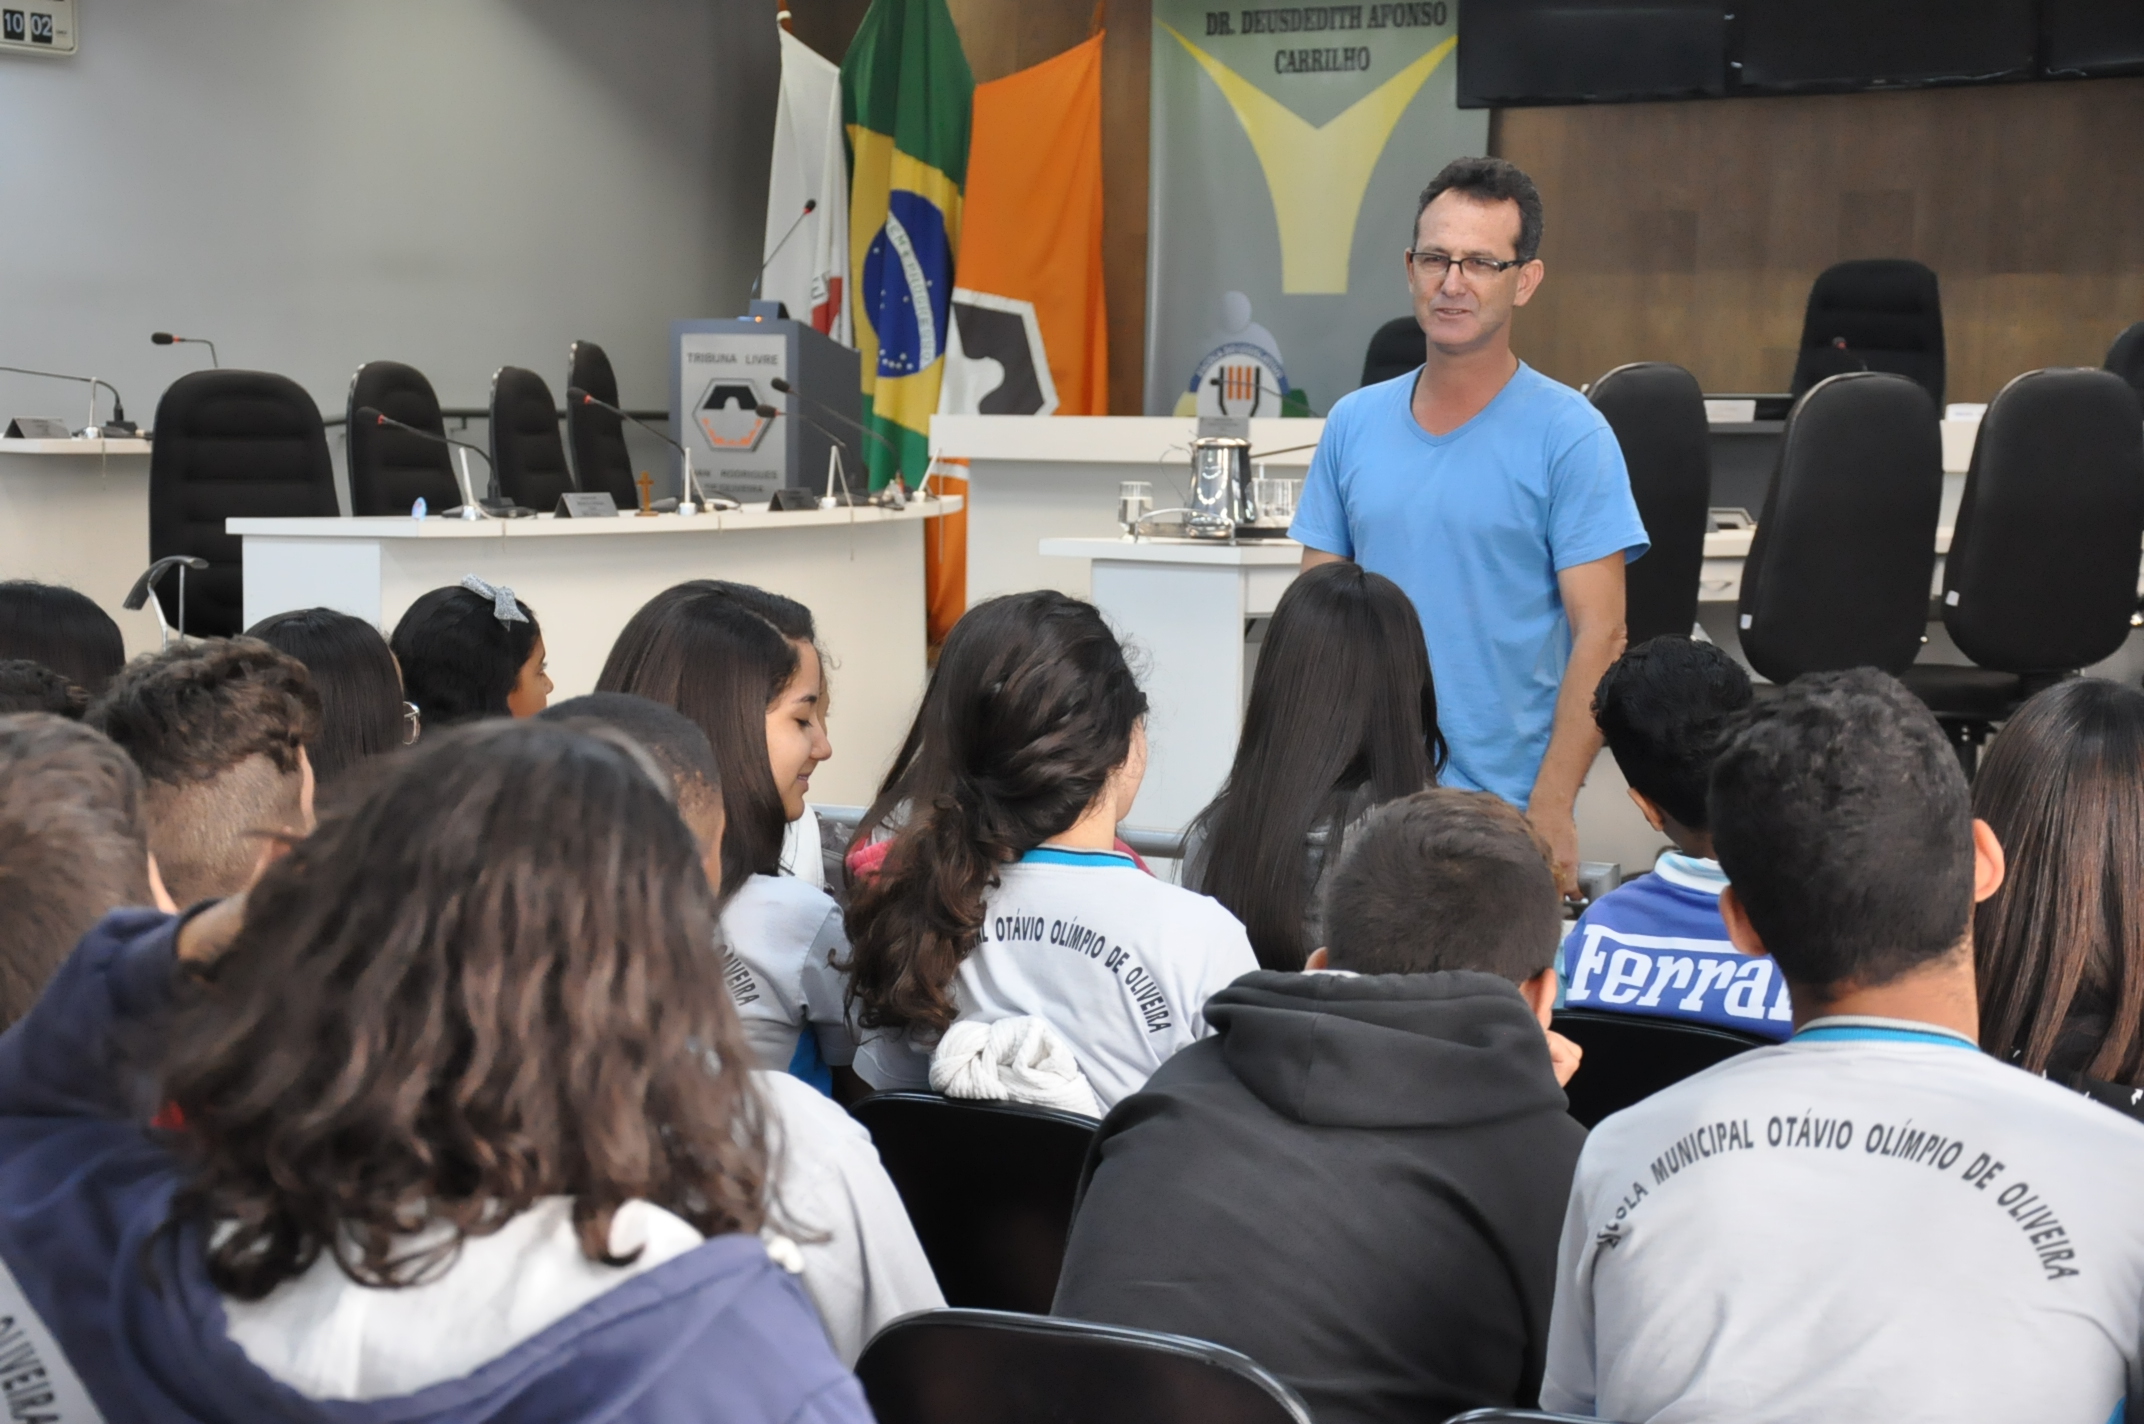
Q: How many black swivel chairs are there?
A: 10